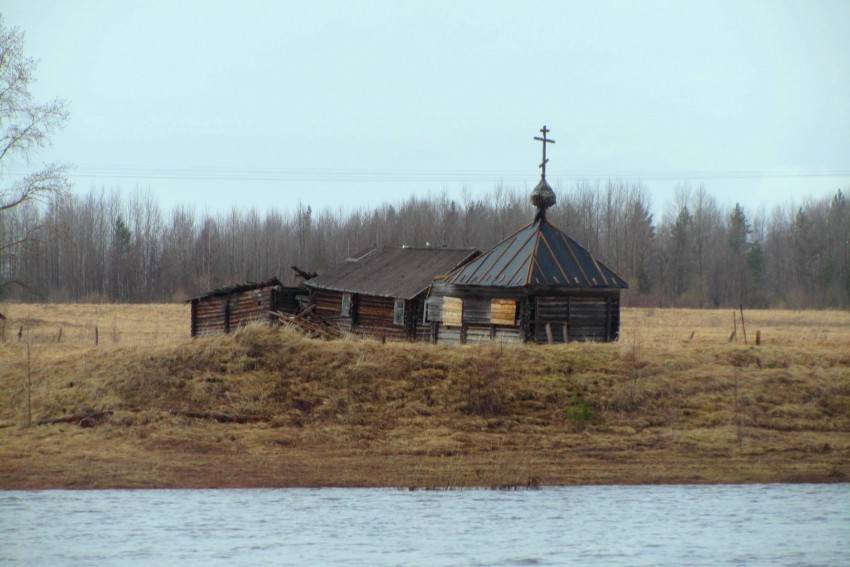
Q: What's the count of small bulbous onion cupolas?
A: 1